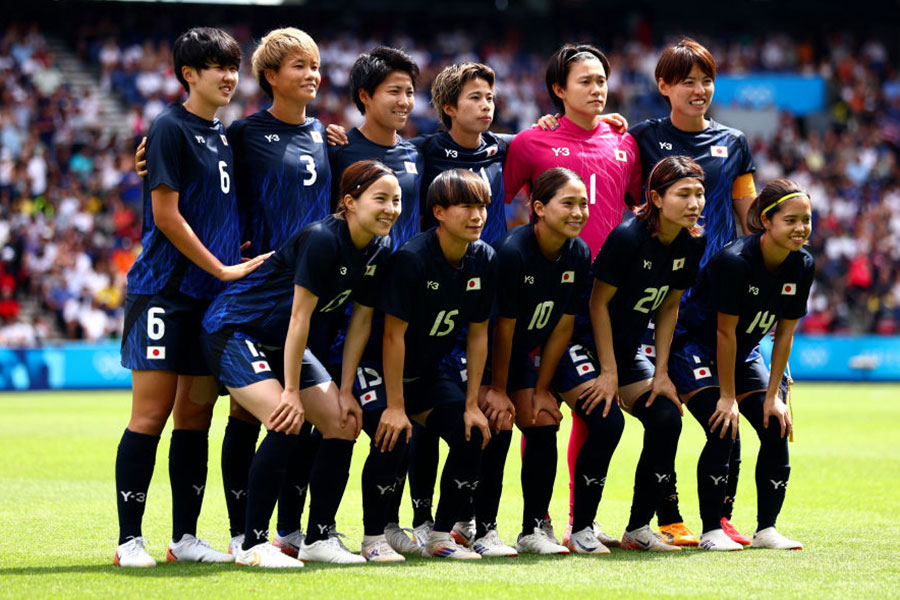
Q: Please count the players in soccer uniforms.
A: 11